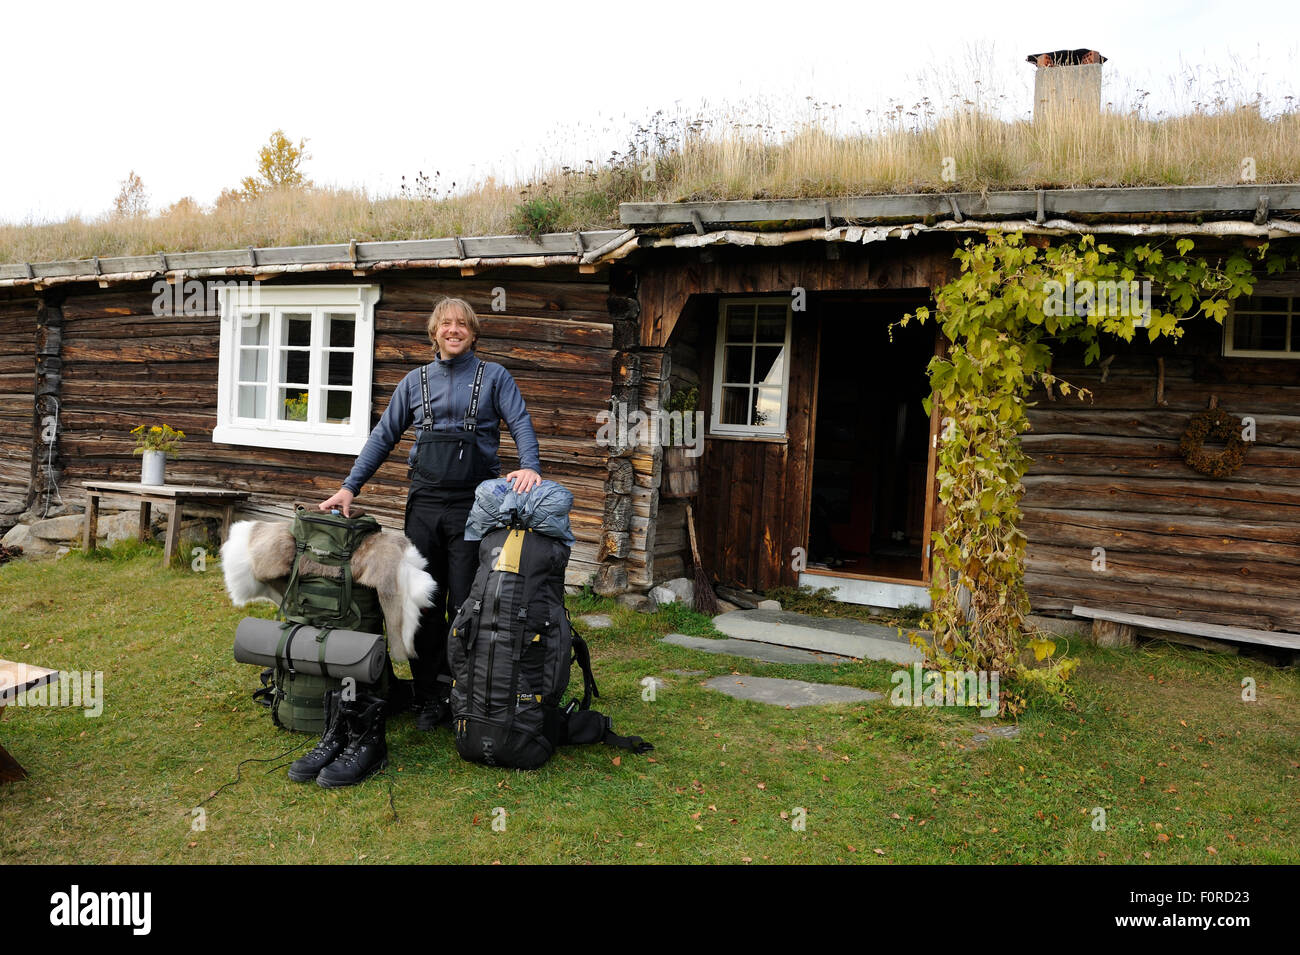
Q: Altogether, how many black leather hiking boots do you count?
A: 2